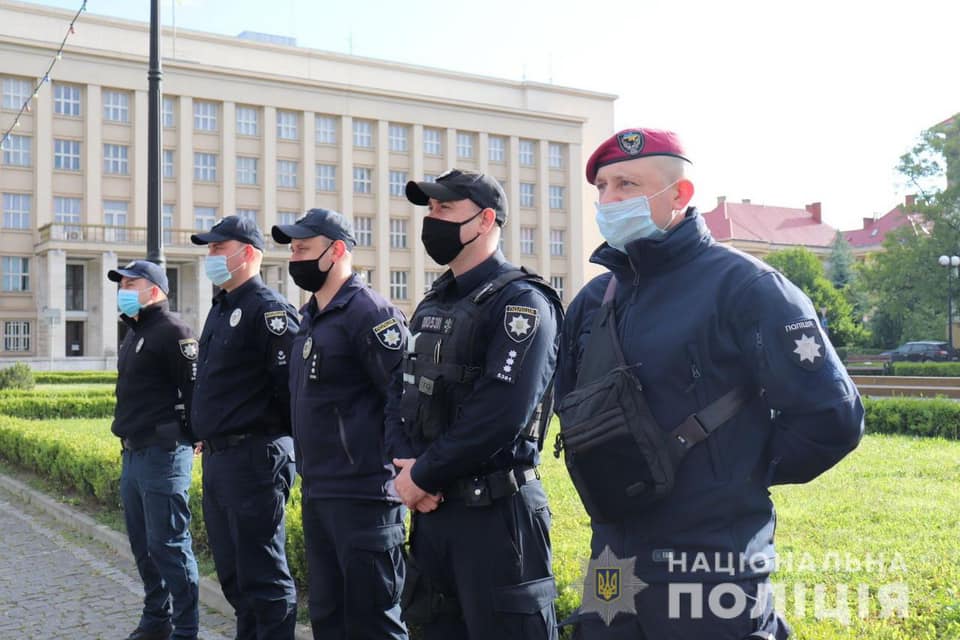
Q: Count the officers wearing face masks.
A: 5